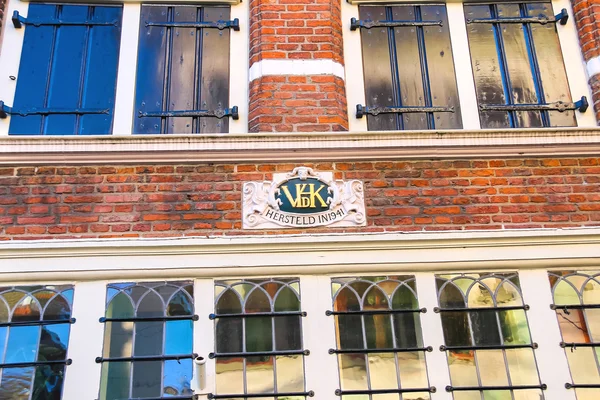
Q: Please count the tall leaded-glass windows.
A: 6